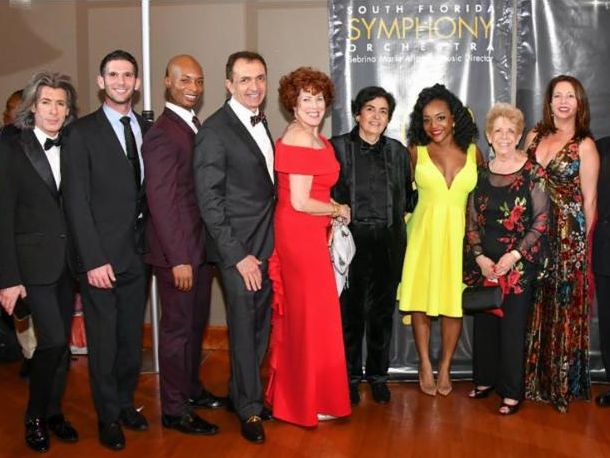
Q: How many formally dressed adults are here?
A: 9